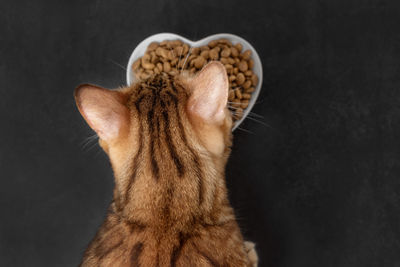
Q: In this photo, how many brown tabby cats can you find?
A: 1